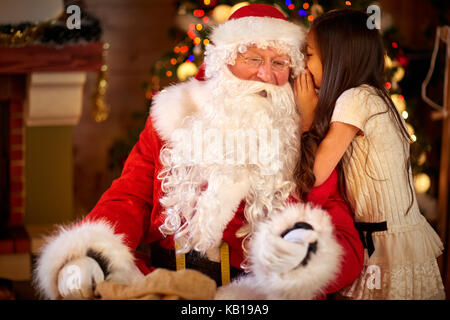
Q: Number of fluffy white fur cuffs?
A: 2